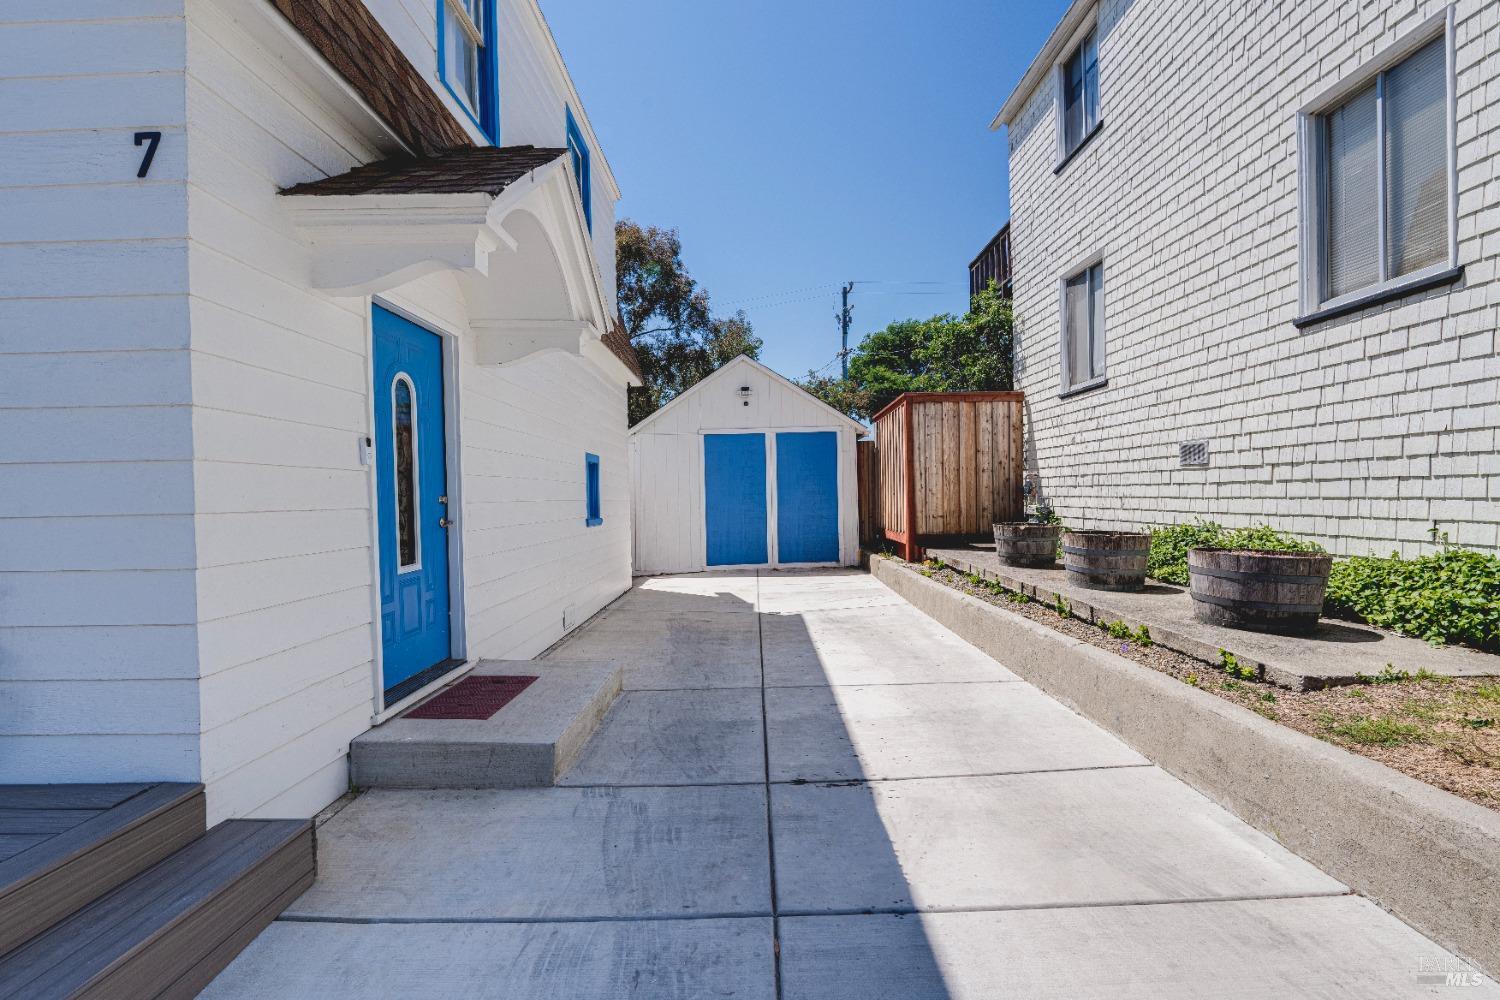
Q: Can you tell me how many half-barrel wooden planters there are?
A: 3